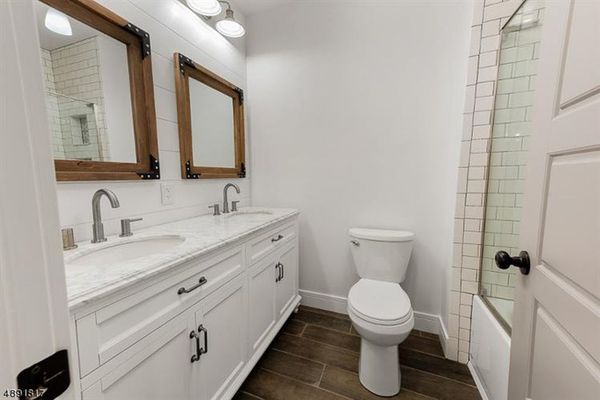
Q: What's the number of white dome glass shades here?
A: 2